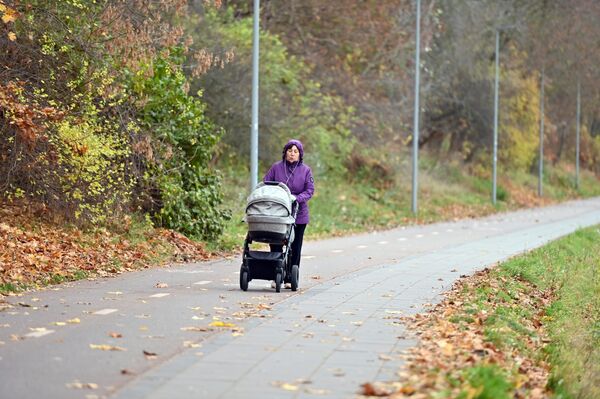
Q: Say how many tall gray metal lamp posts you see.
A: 5